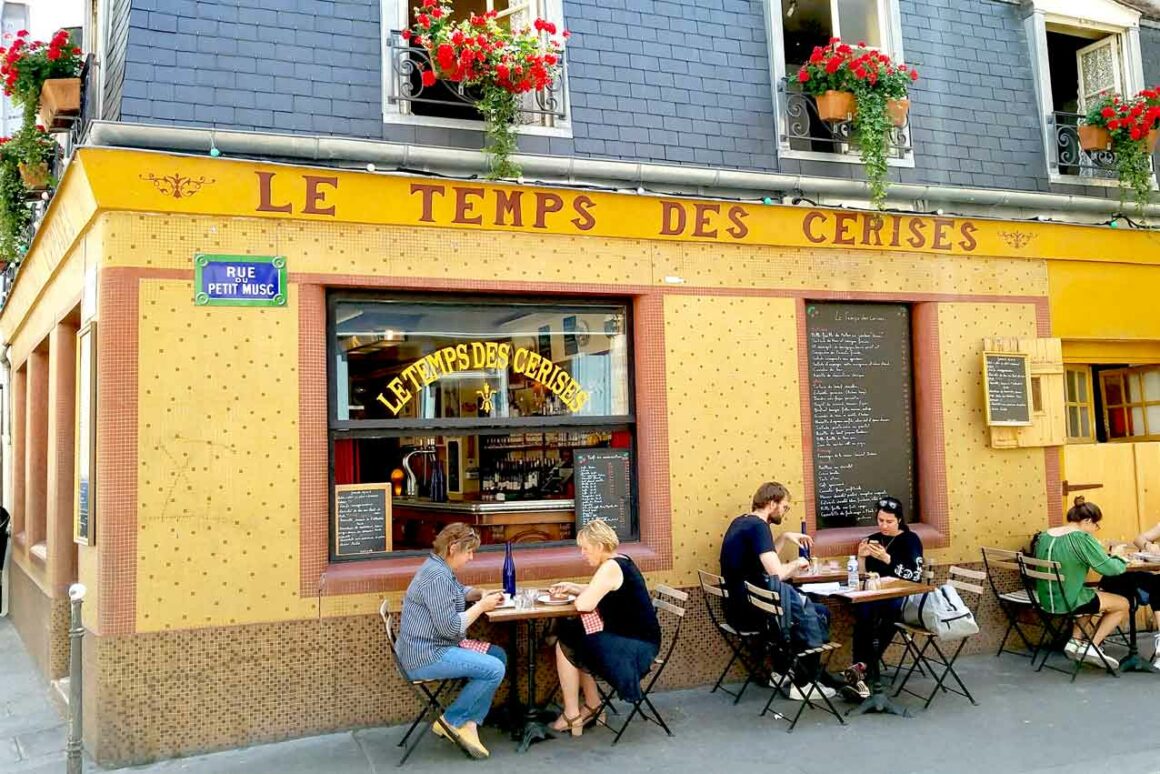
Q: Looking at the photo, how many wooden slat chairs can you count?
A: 8